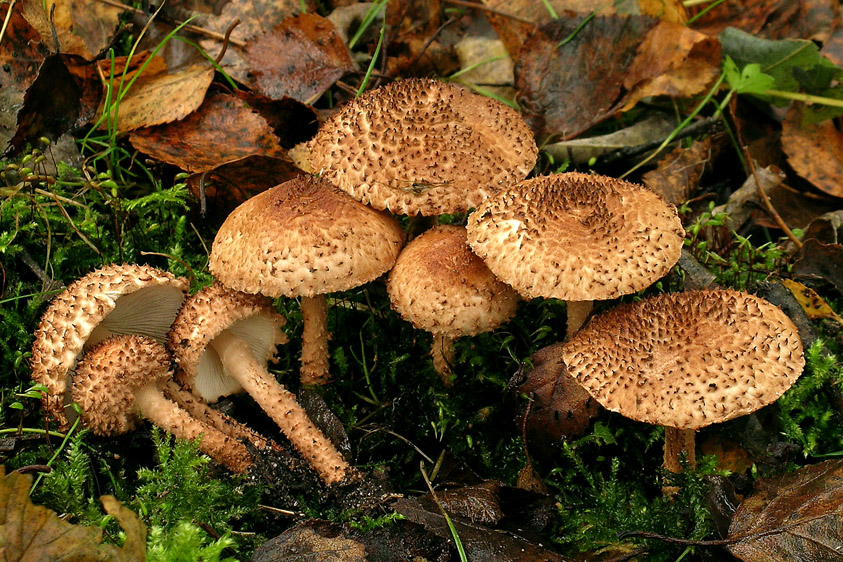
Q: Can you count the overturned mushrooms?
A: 3